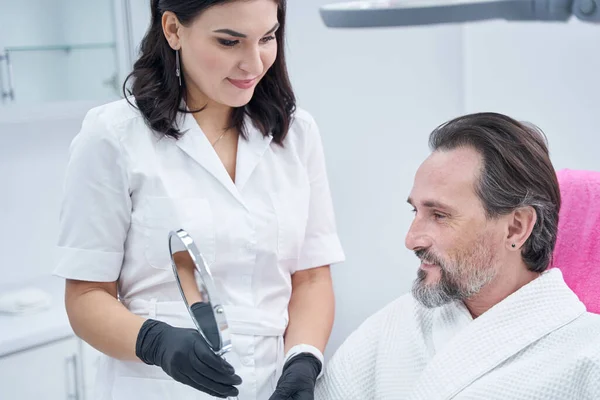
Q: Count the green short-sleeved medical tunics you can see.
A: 0